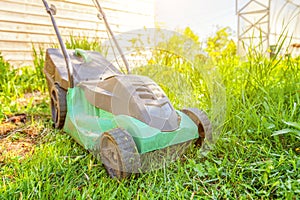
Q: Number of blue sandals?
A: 0